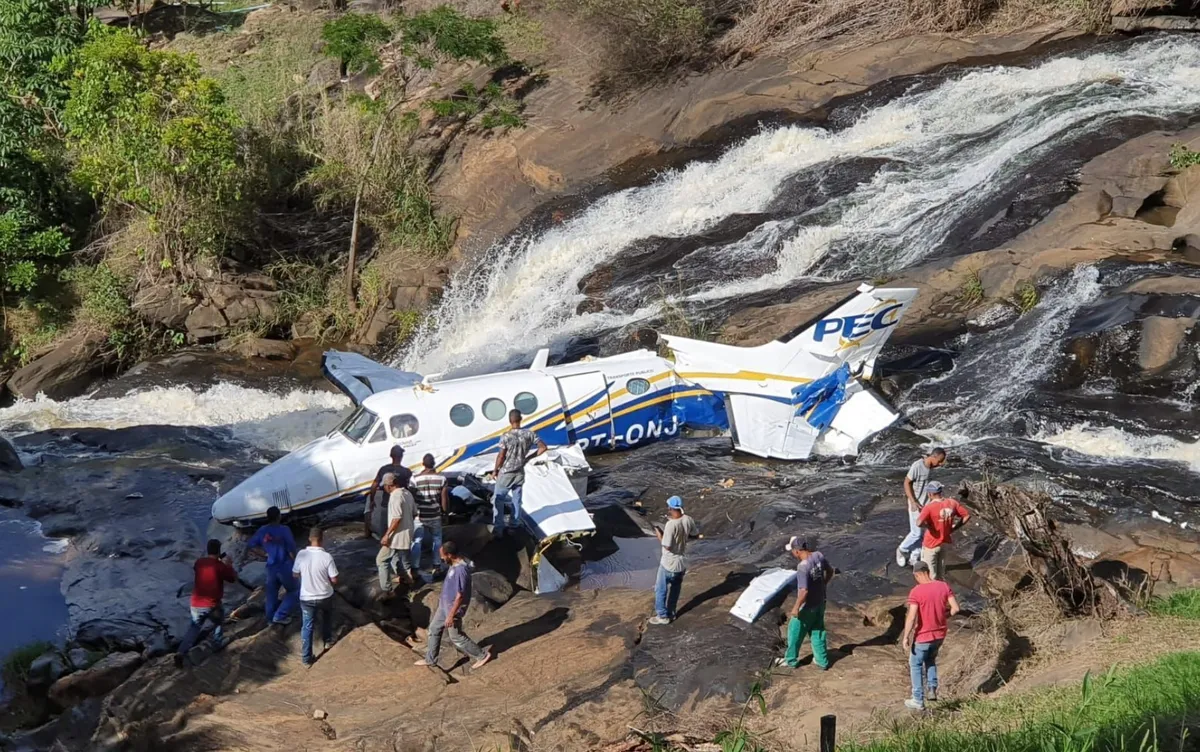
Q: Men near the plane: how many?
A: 13